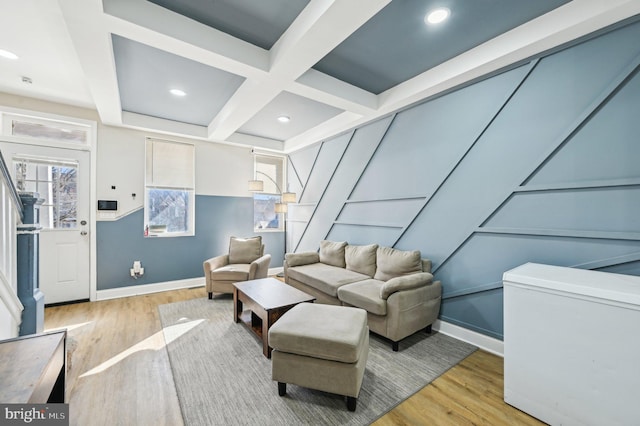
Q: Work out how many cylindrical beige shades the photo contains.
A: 3